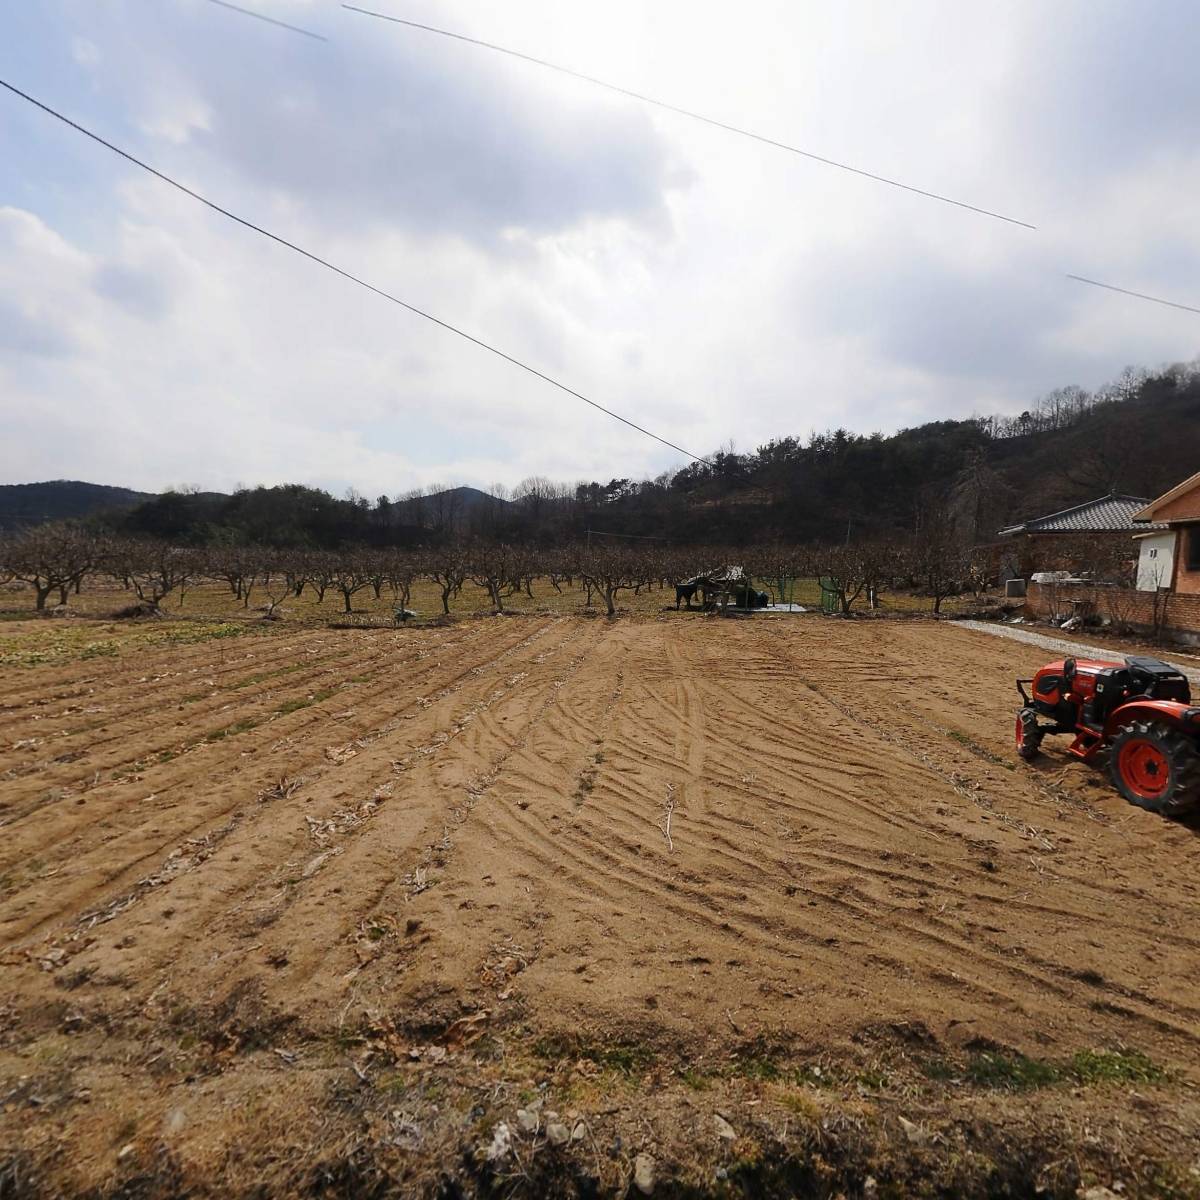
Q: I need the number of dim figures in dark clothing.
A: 0